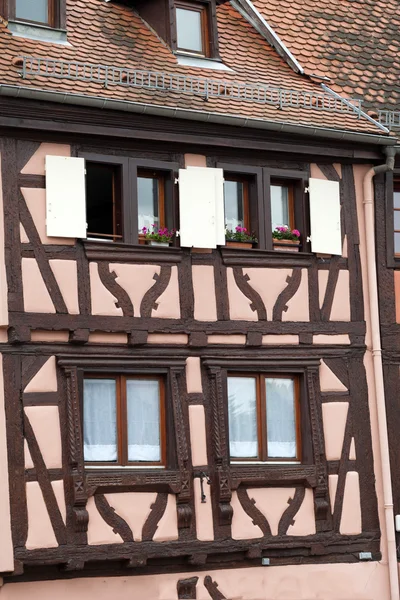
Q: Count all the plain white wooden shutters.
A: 4